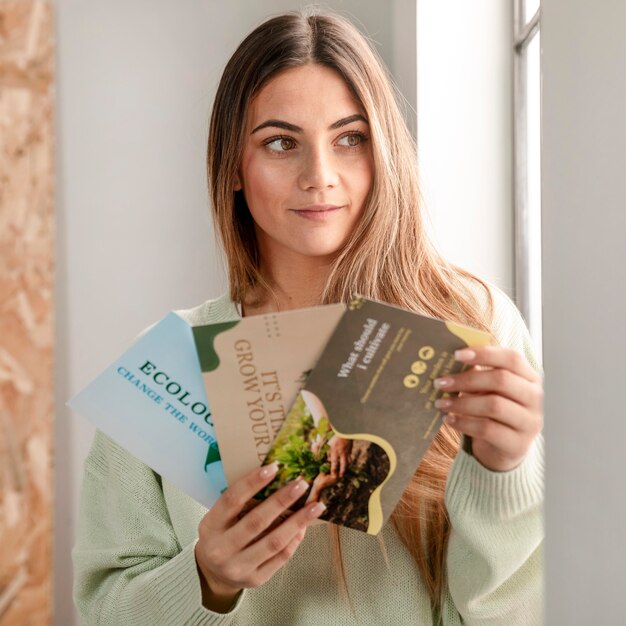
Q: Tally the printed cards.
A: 3